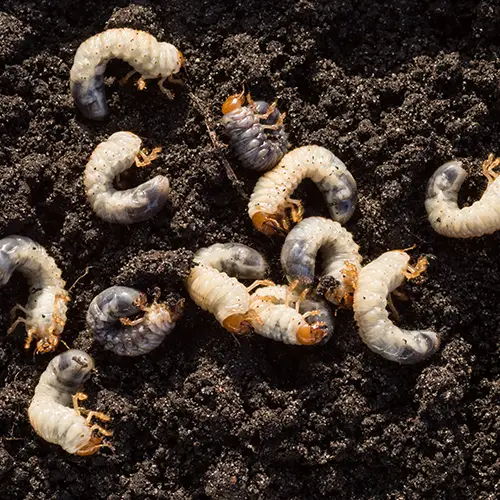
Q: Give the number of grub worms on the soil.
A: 12